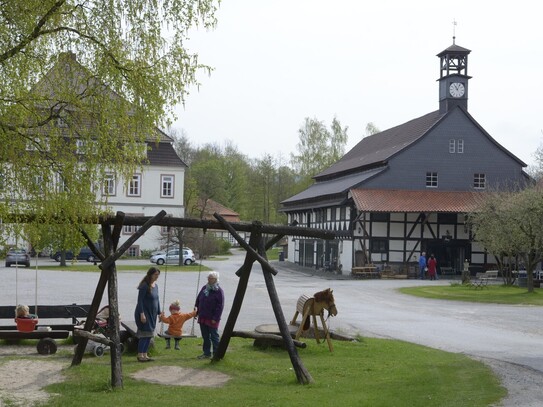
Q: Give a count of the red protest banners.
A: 0